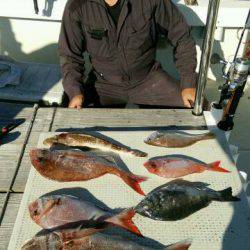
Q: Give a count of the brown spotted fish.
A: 1